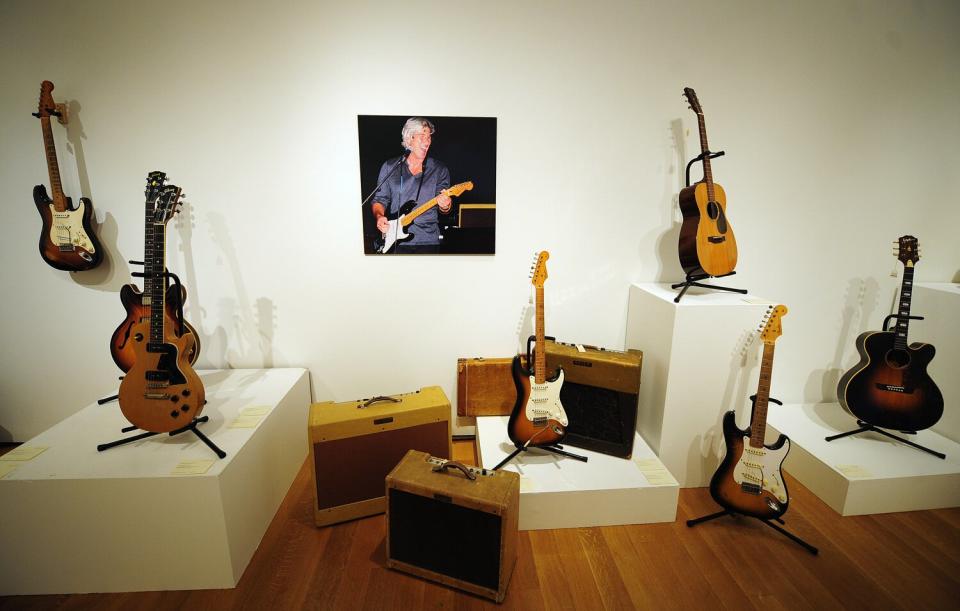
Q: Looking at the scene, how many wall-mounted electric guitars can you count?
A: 1